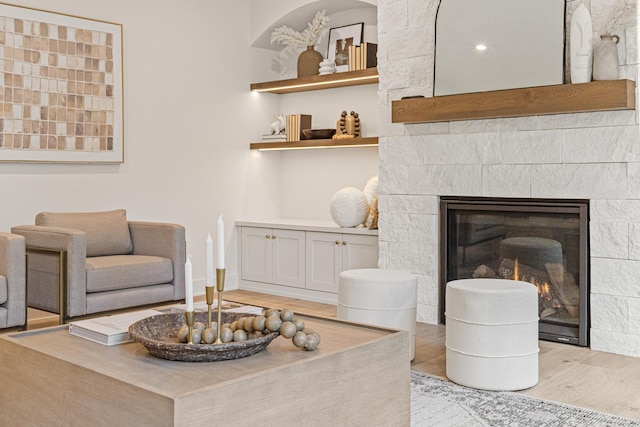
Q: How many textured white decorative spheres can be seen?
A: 2